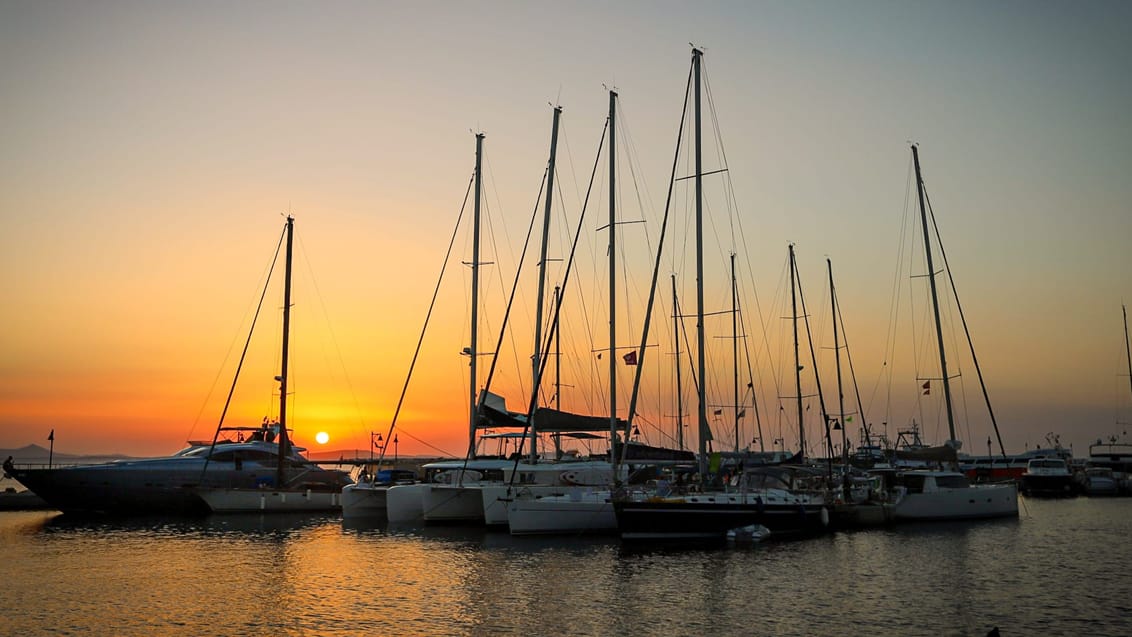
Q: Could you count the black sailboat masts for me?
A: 12